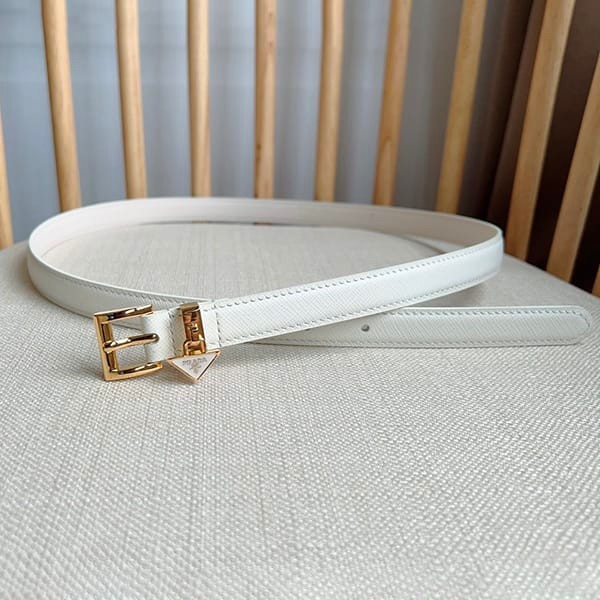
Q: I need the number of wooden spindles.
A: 11